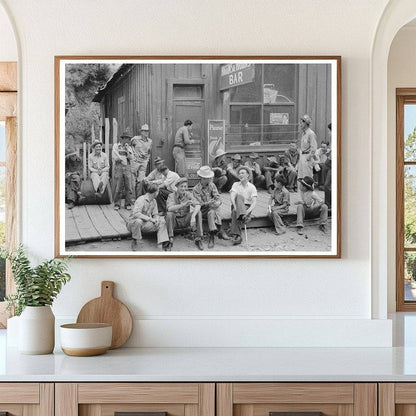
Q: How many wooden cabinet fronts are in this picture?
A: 4